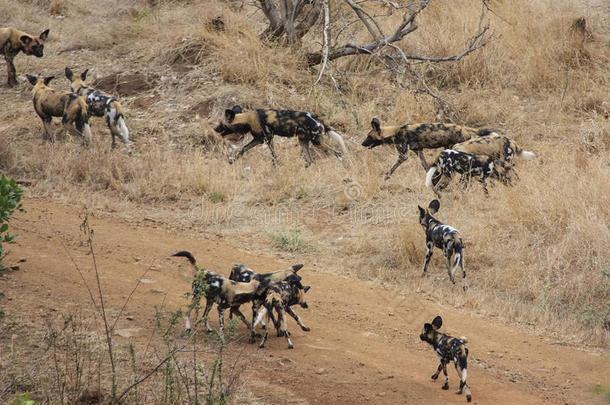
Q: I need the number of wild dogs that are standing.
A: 12